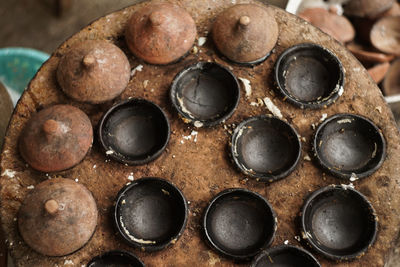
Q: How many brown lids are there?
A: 5